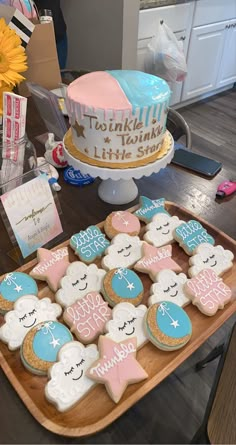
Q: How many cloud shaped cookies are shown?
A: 8